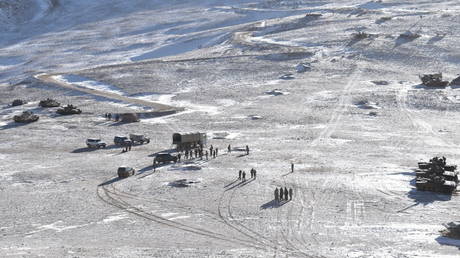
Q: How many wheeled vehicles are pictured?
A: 6